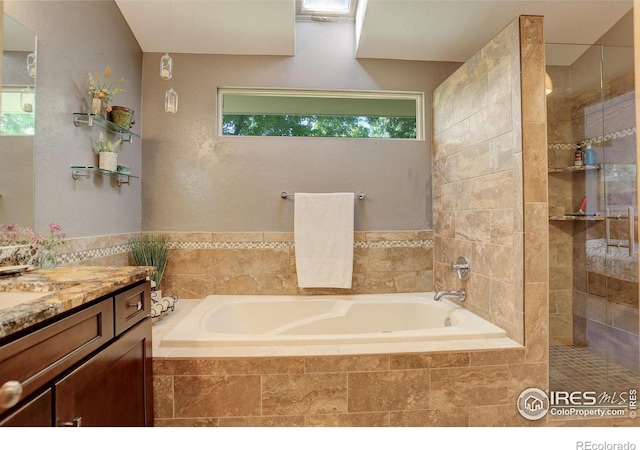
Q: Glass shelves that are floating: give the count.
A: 2